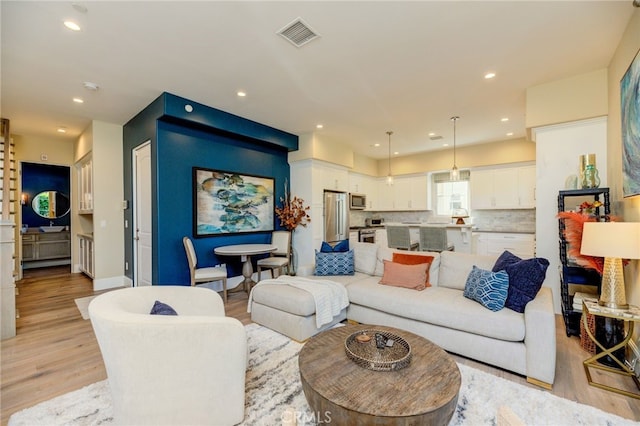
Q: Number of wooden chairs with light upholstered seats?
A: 2